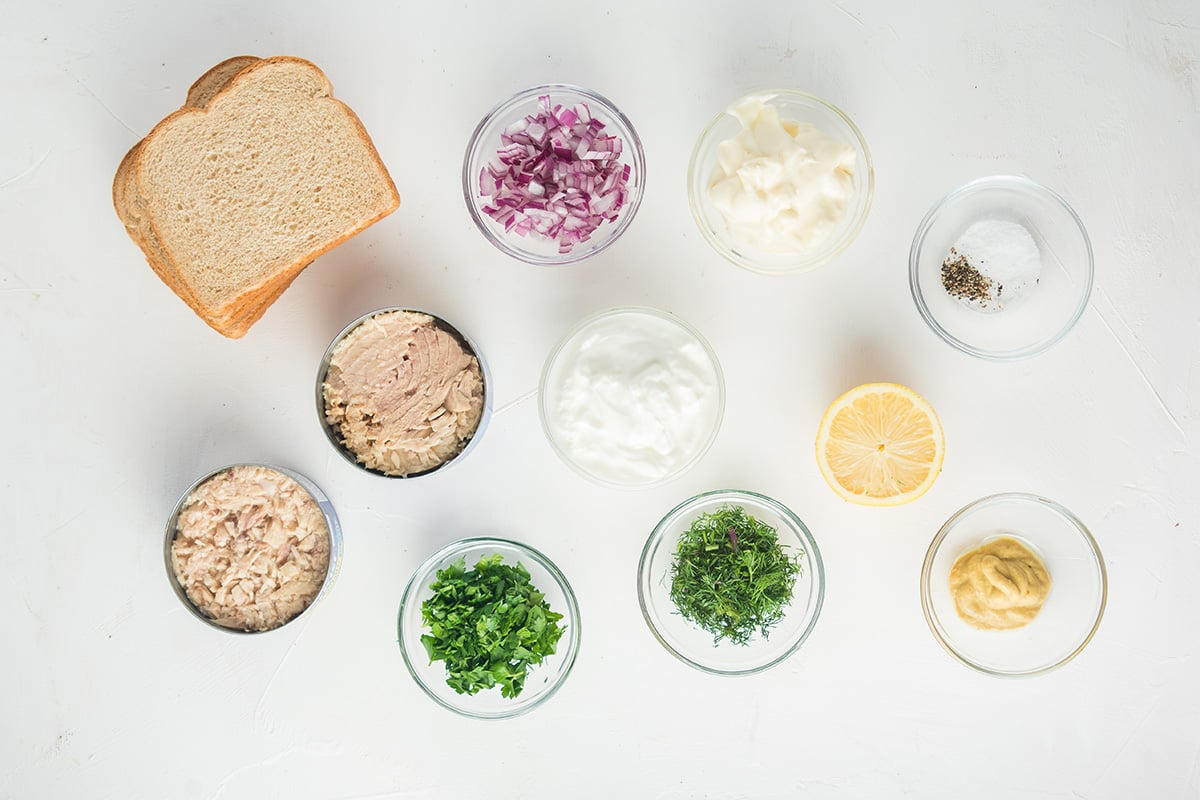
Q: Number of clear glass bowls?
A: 7